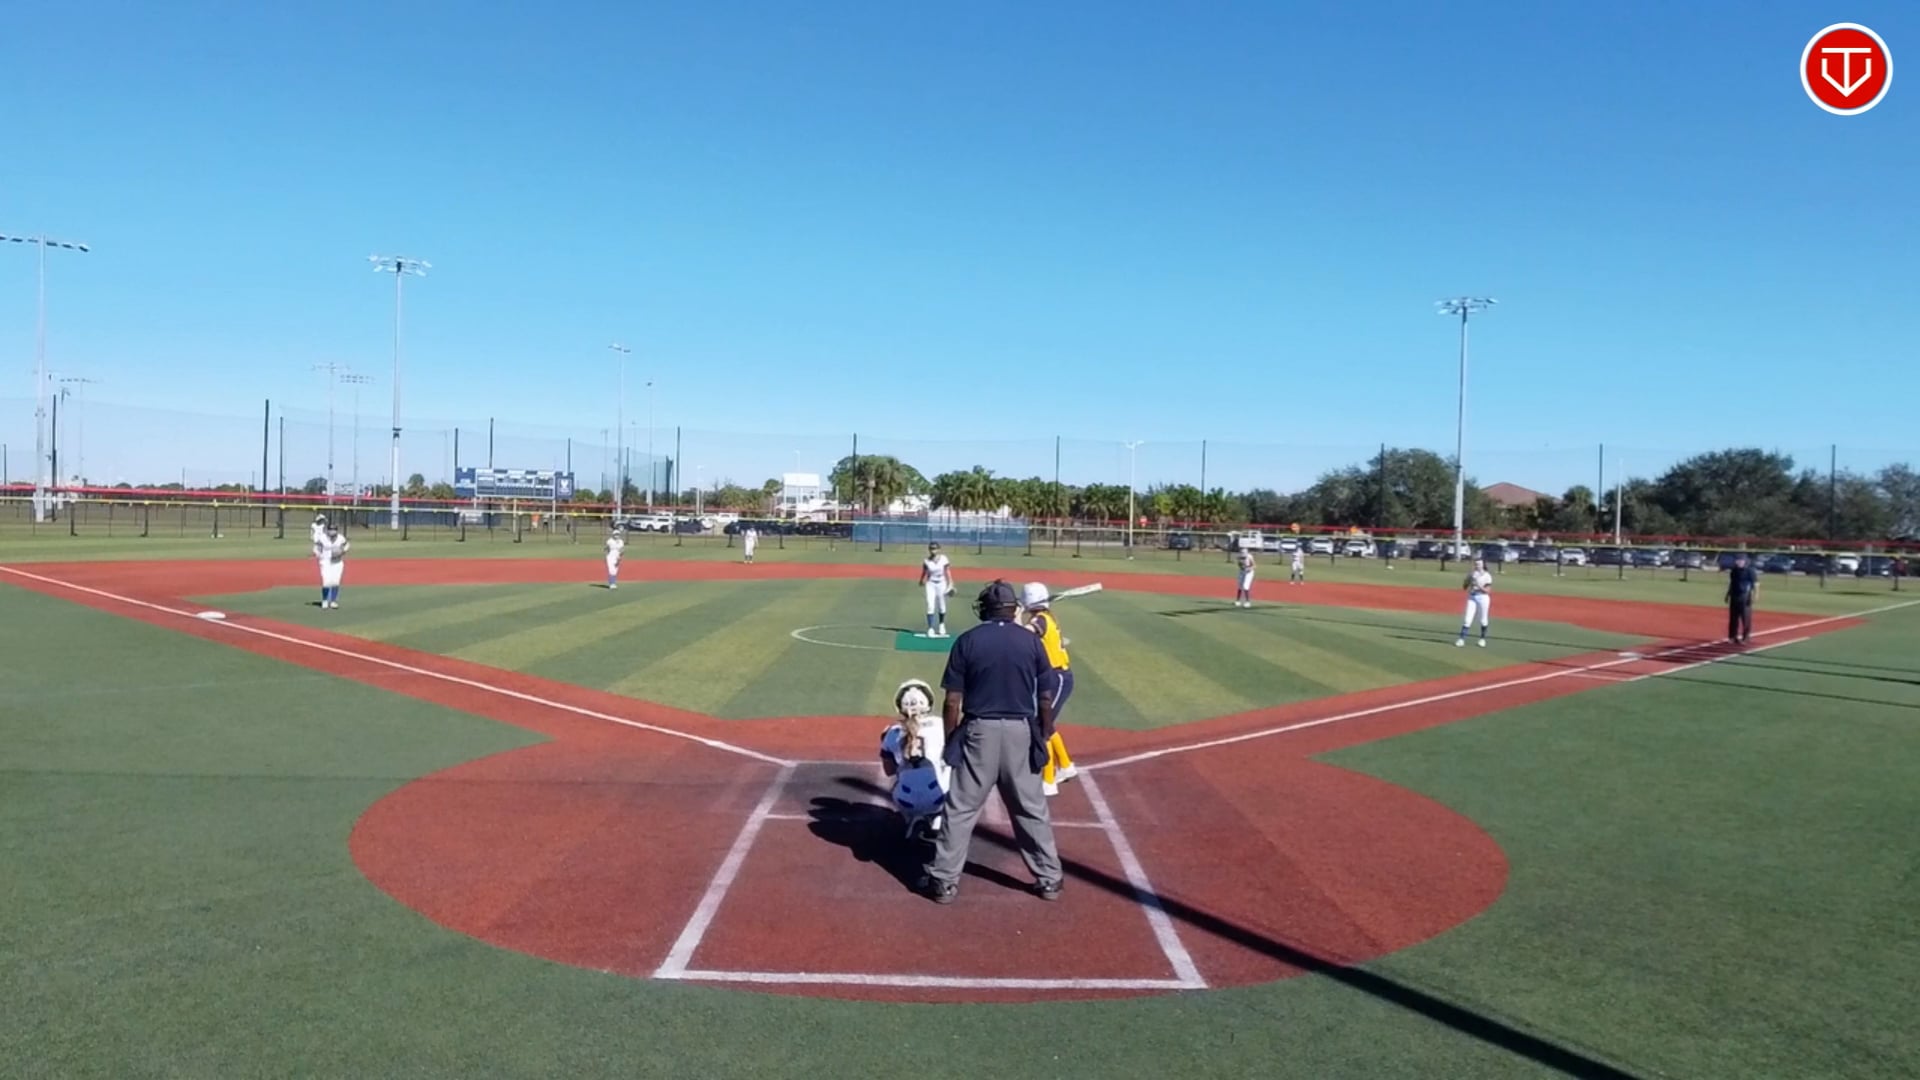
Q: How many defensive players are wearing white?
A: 9